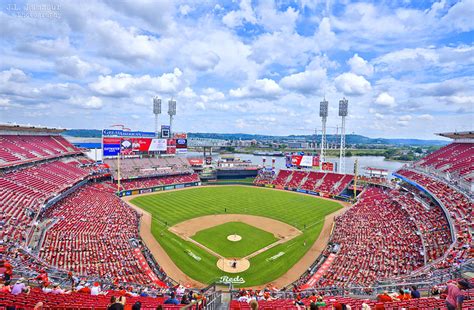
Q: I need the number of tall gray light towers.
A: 4